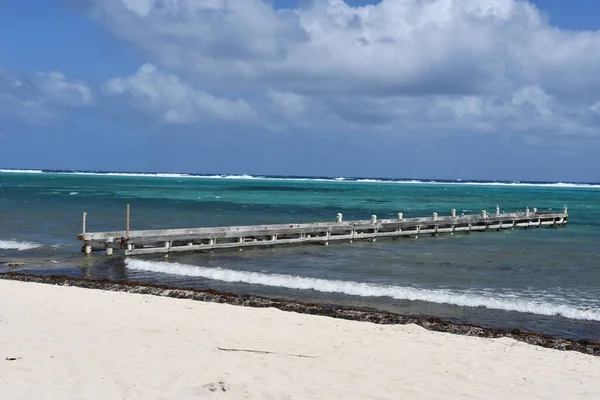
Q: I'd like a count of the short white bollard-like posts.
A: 10